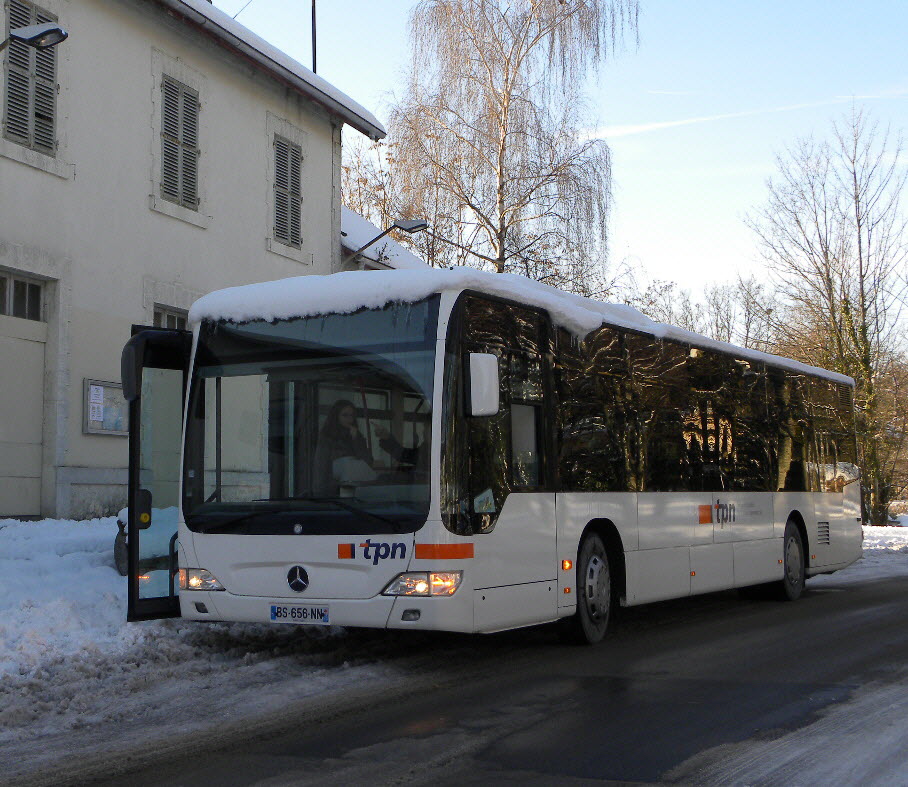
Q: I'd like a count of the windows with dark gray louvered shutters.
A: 3